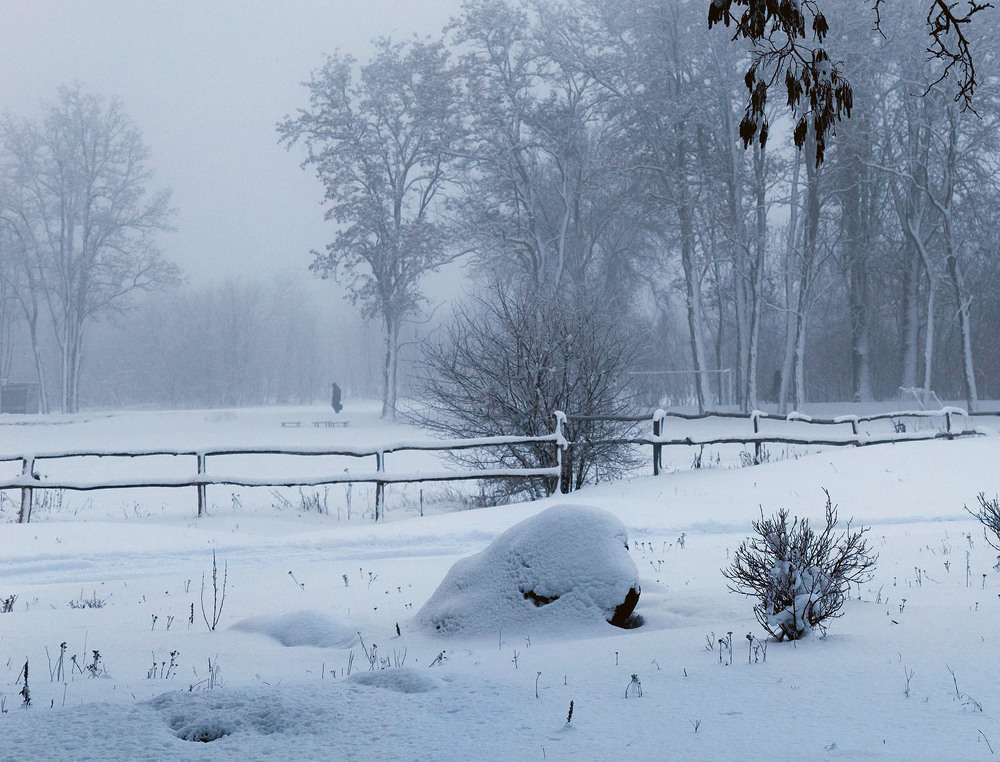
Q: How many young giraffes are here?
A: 0